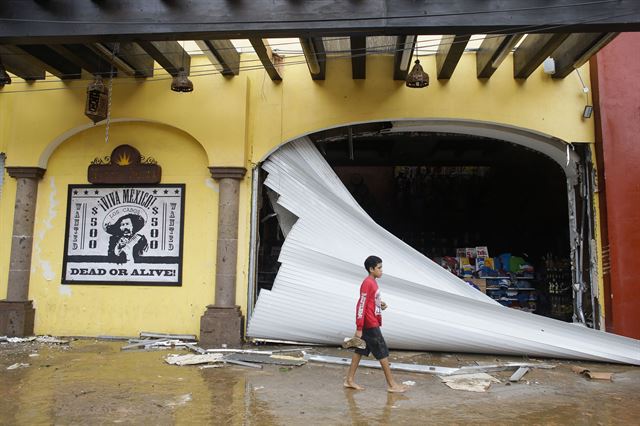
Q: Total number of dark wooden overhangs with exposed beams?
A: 1